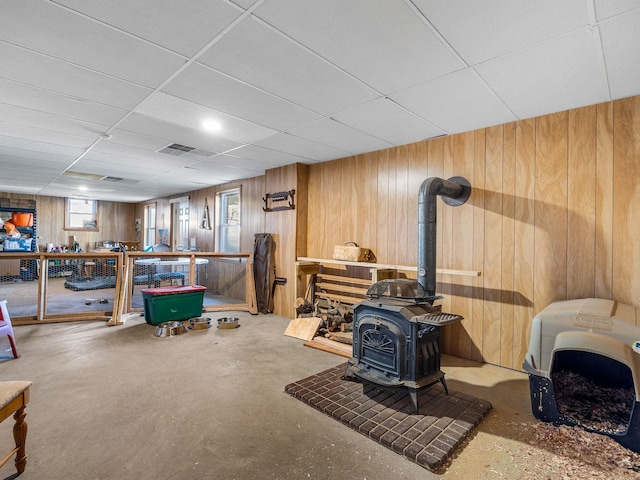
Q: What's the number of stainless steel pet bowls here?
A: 3